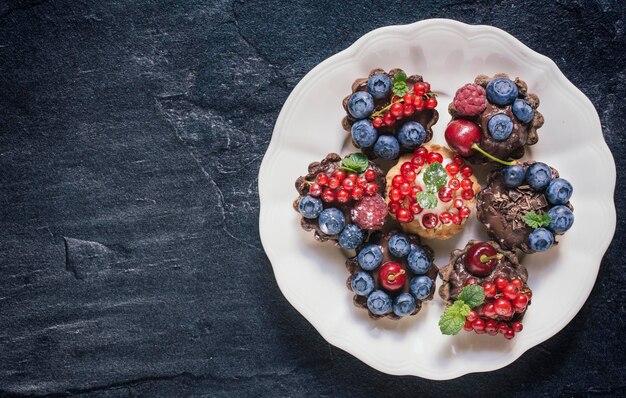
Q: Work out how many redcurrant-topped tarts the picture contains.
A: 4